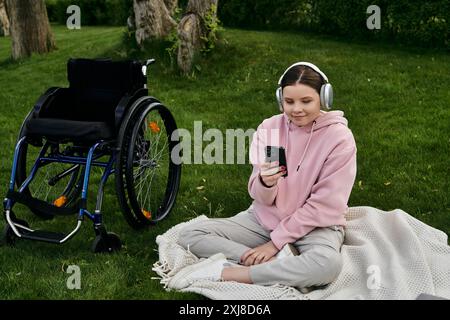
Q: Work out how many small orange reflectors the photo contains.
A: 3